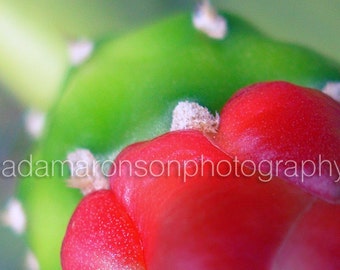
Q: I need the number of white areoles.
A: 8